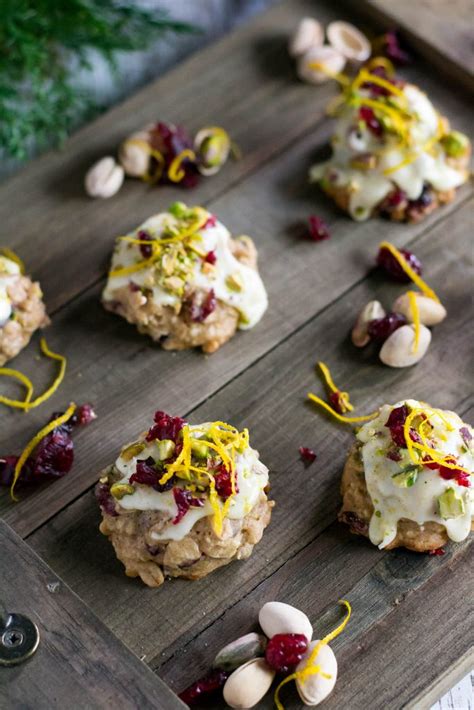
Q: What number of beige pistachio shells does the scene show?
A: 12